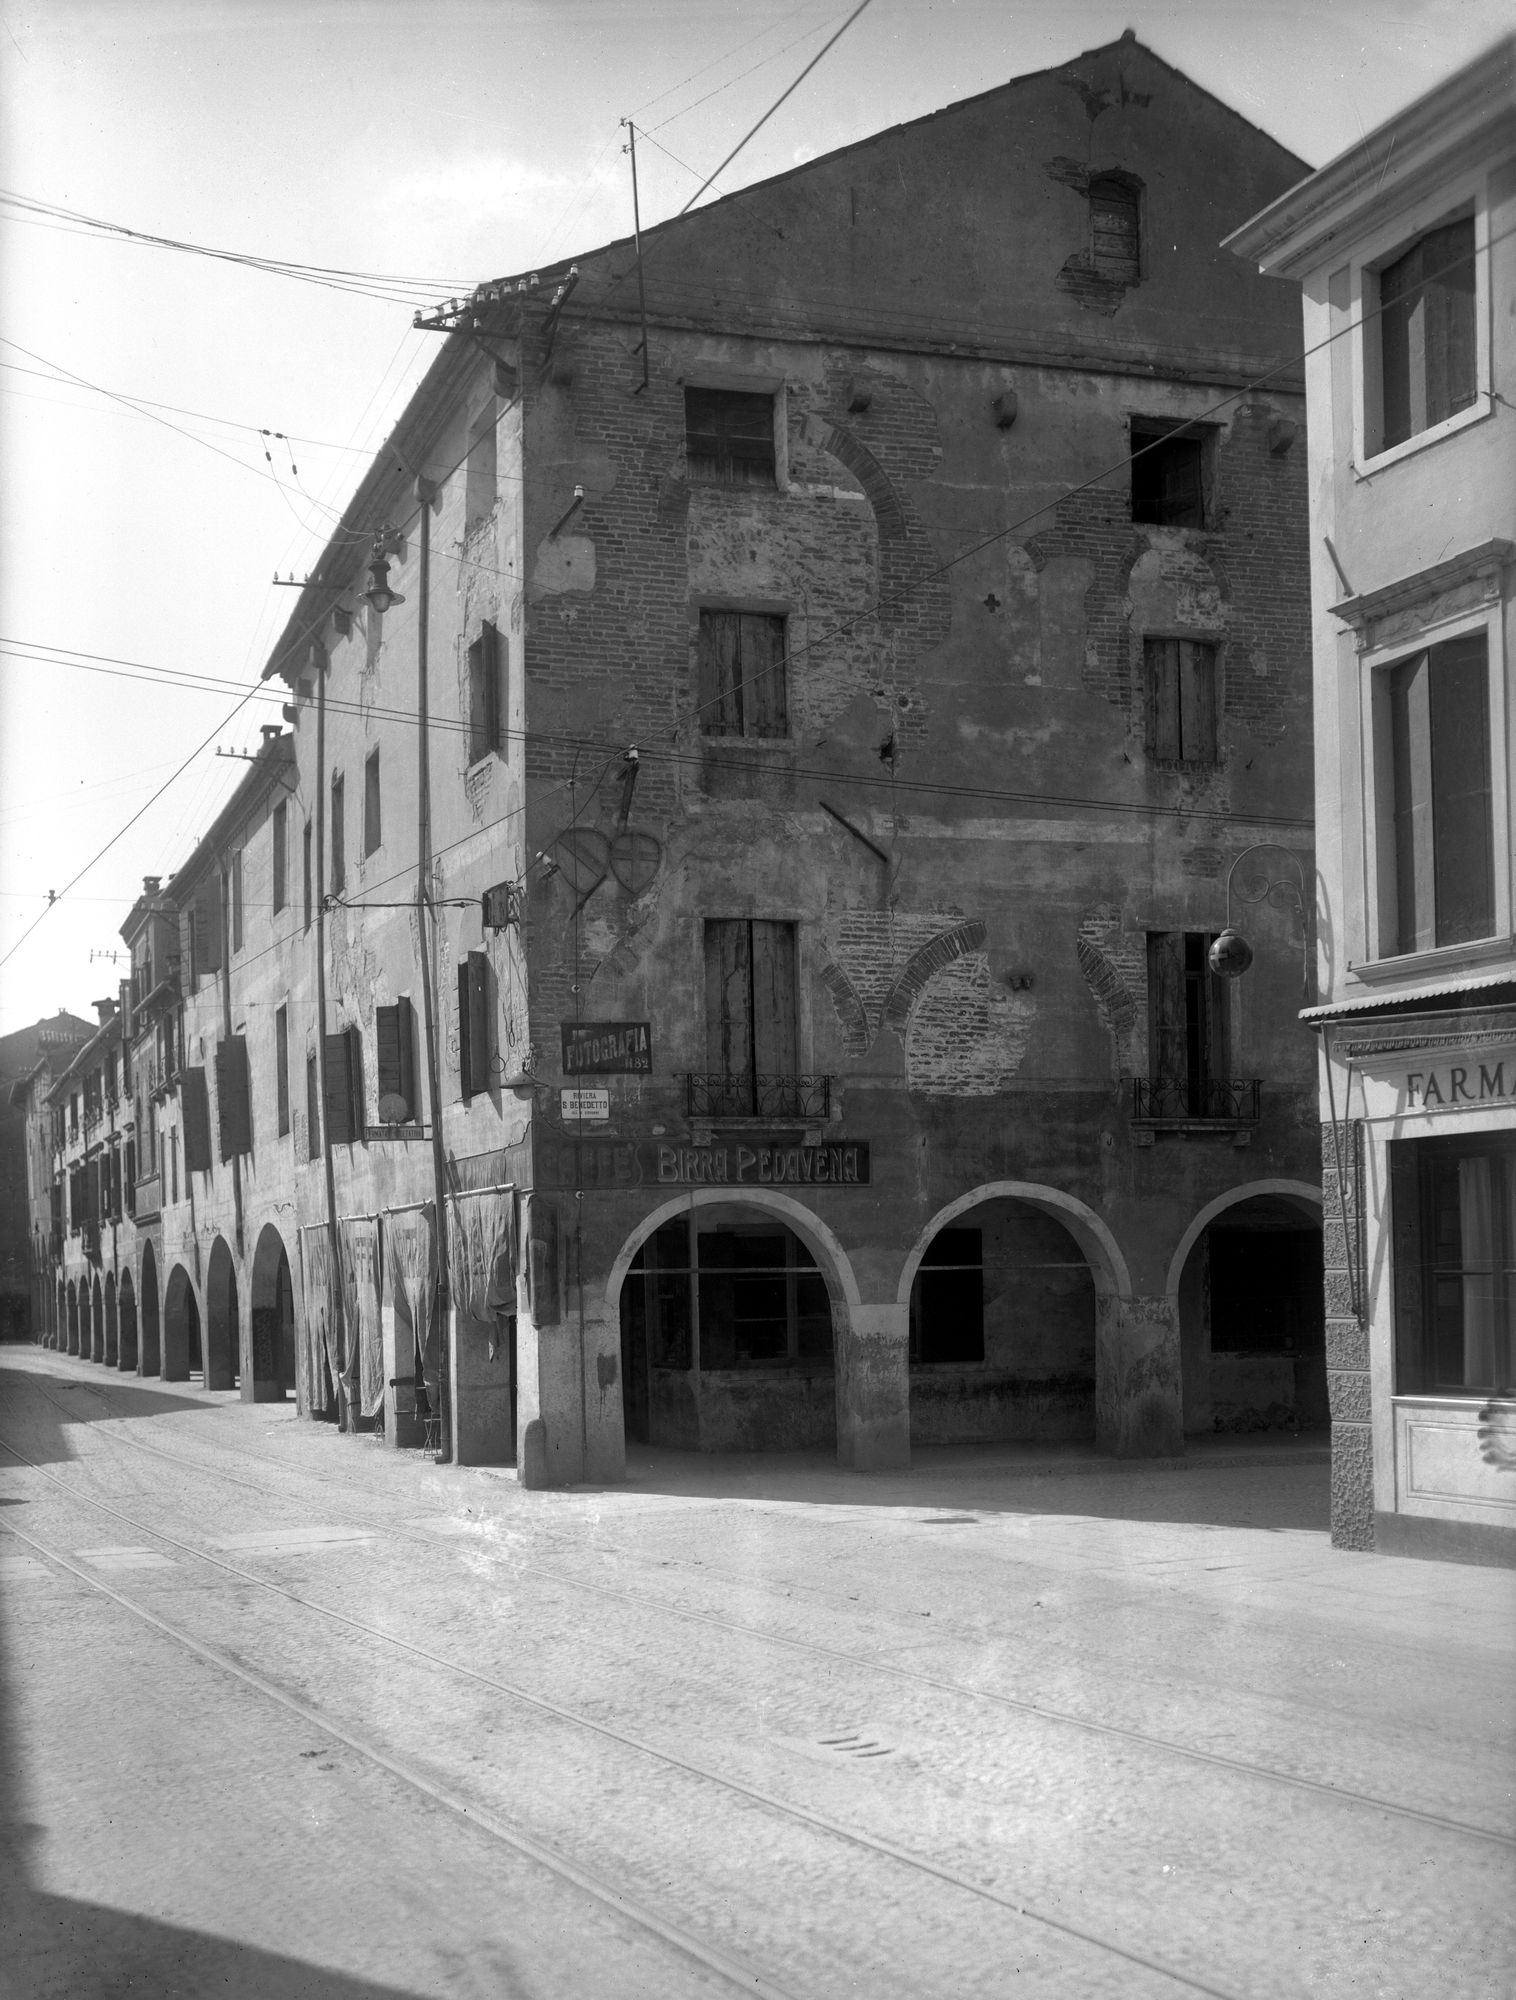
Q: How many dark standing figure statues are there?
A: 0